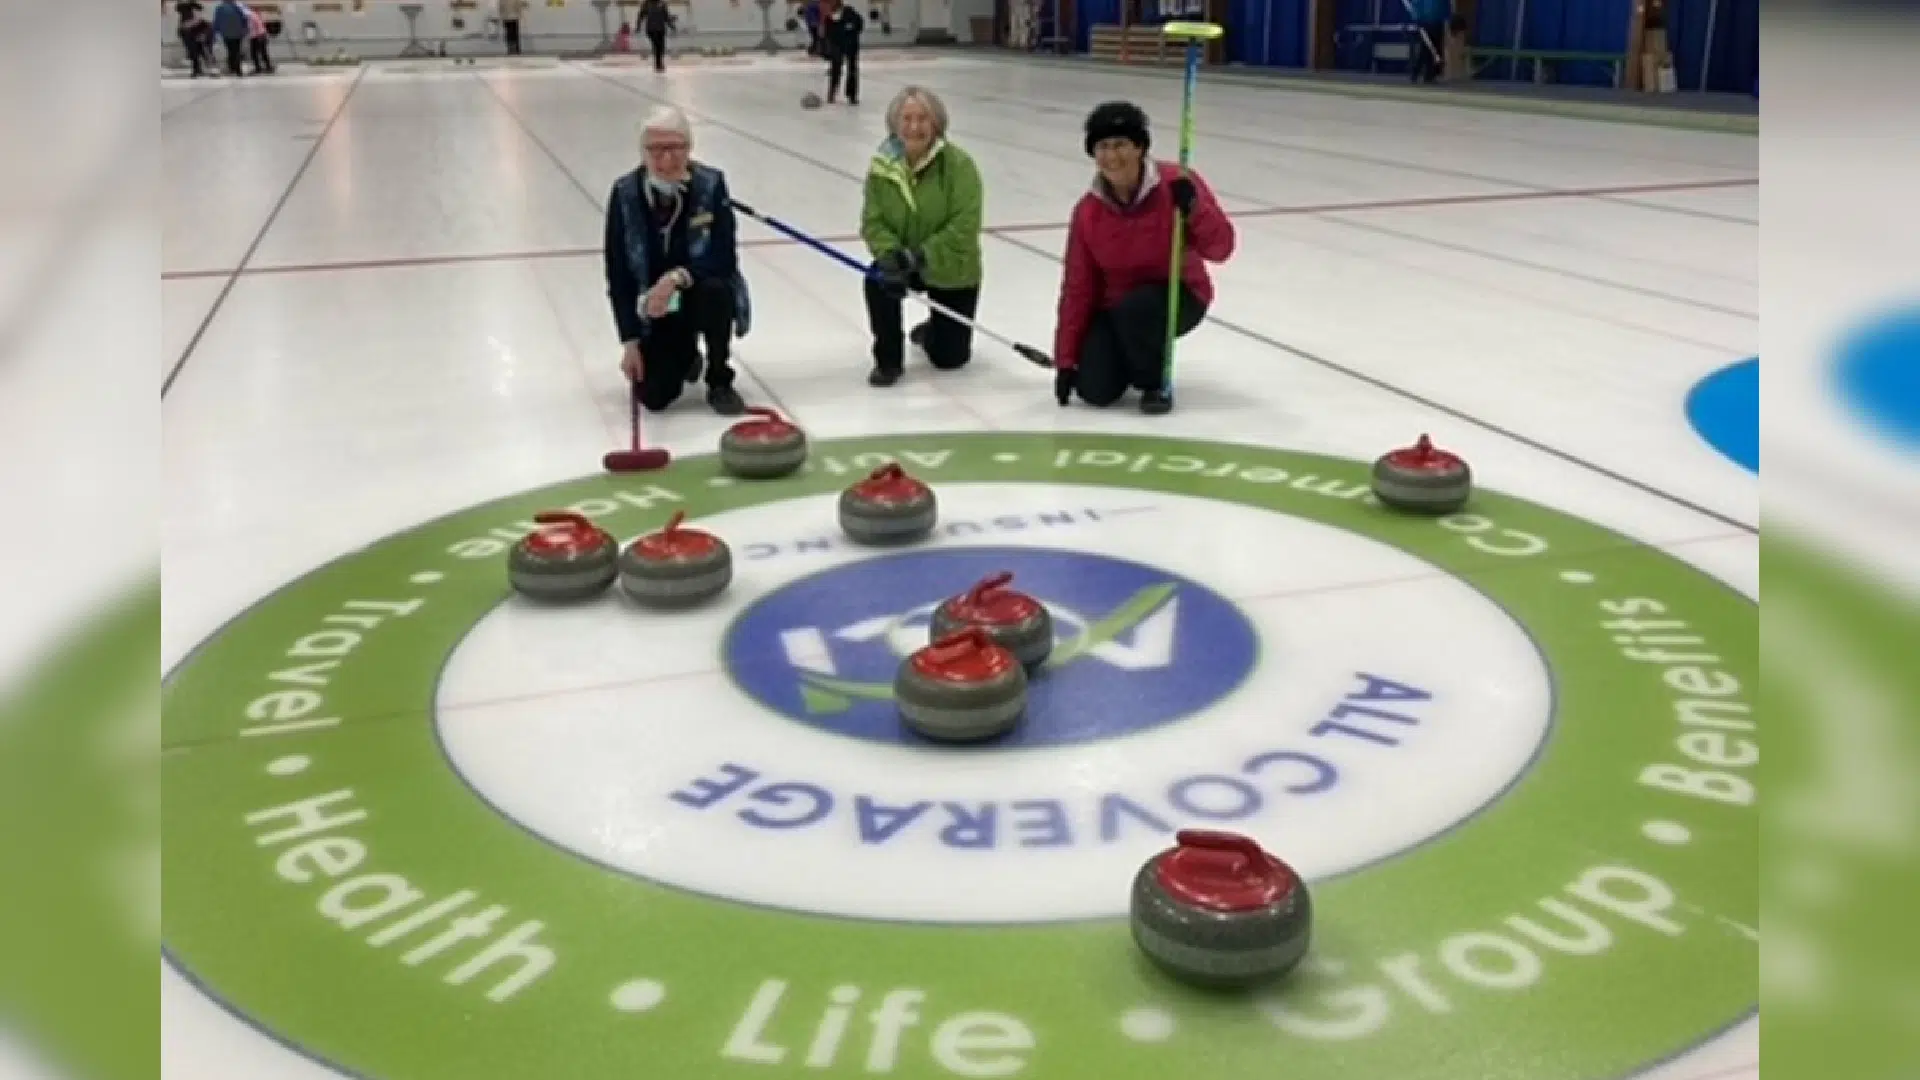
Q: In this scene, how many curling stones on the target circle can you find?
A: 8